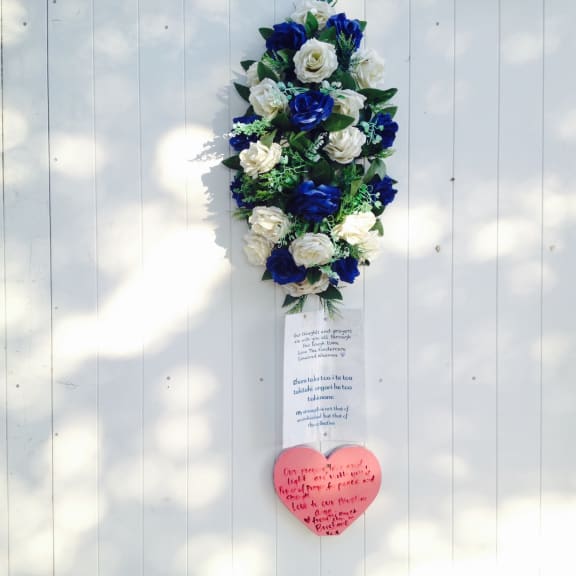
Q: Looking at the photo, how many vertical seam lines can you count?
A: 13